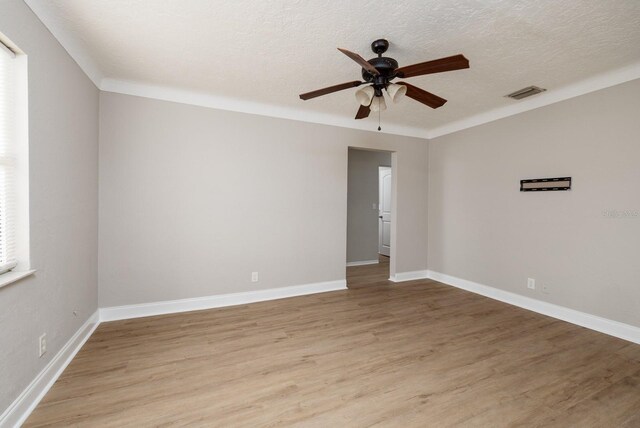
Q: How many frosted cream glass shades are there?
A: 3